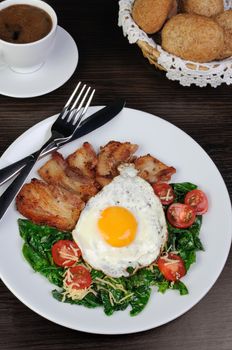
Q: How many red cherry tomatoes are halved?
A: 6